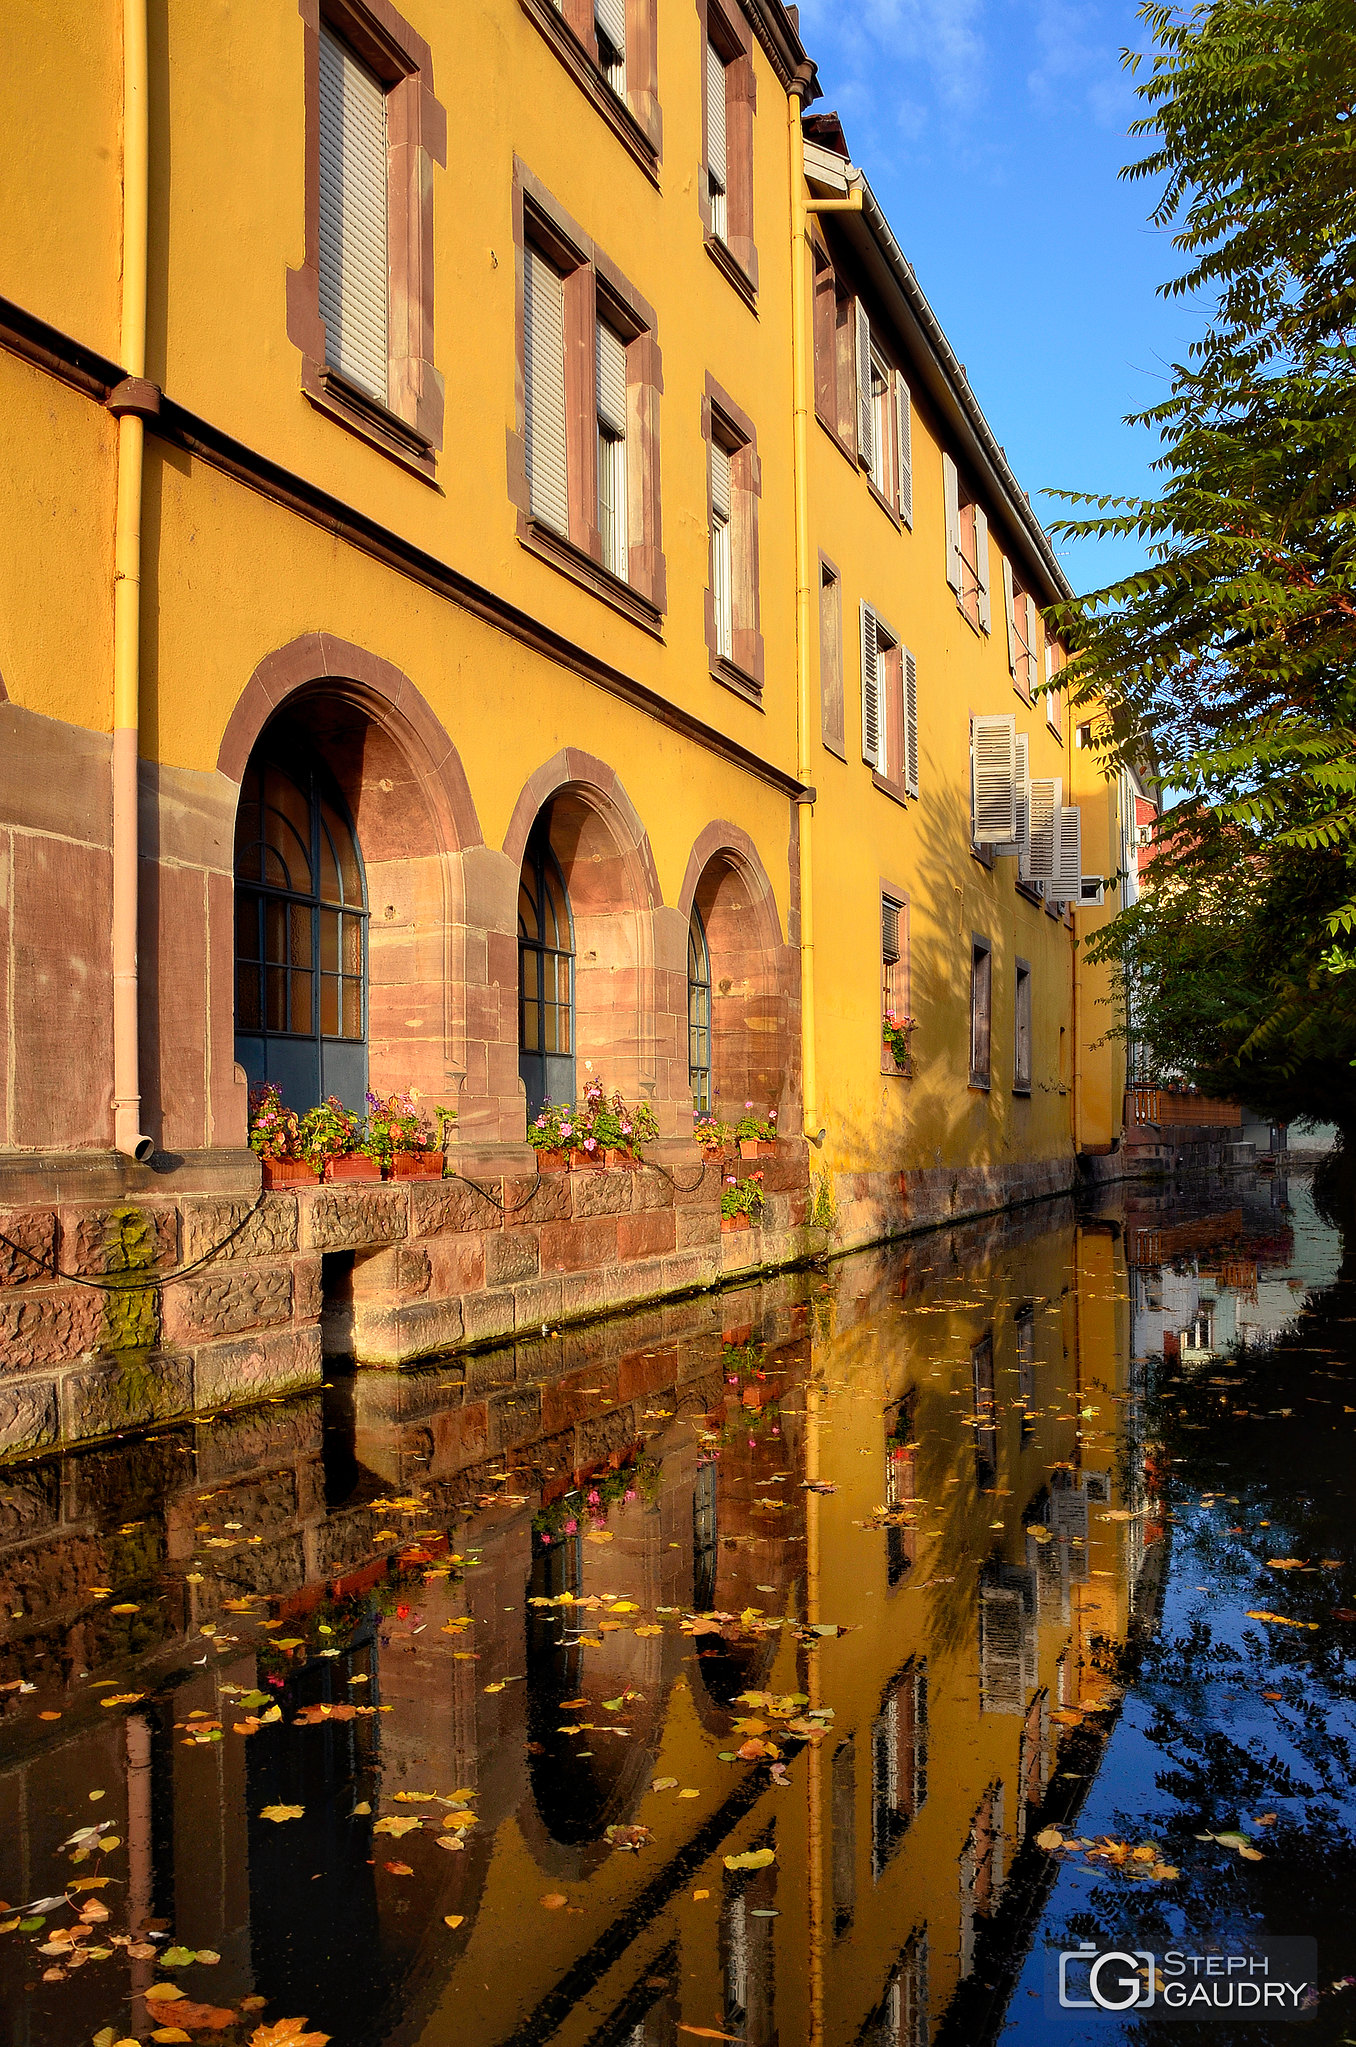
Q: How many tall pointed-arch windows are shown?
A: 3